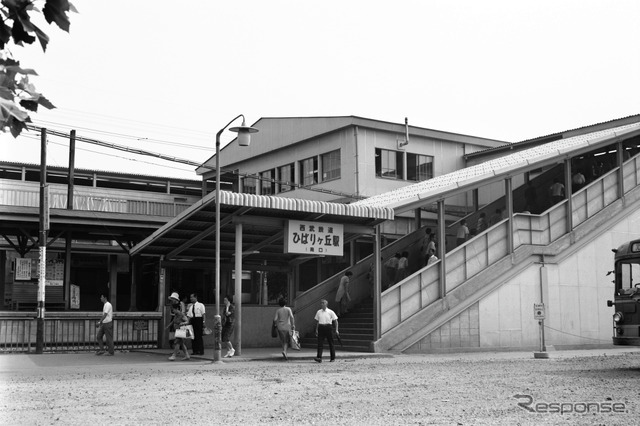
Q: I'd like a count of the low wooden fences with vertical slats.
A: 1